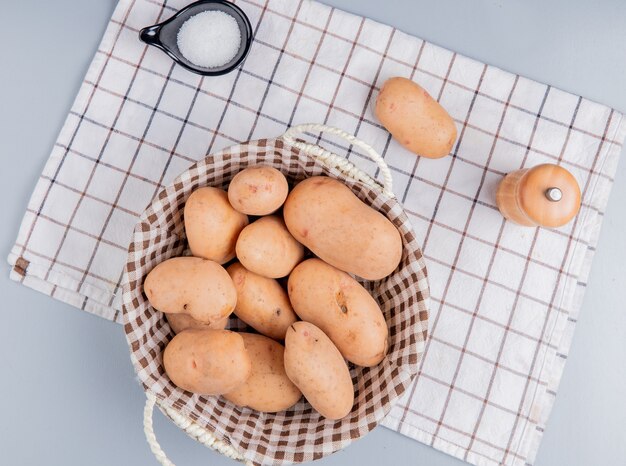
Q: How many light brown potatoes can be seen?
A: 12